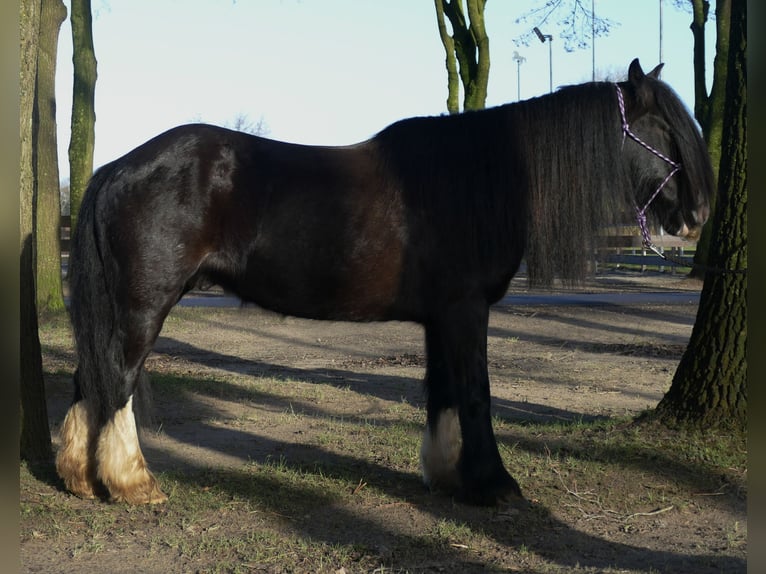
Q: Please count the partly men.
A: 0